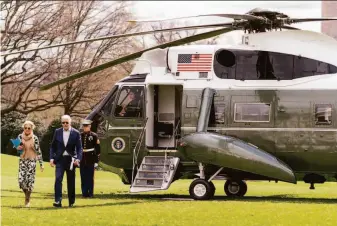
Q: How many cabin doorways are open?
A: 1